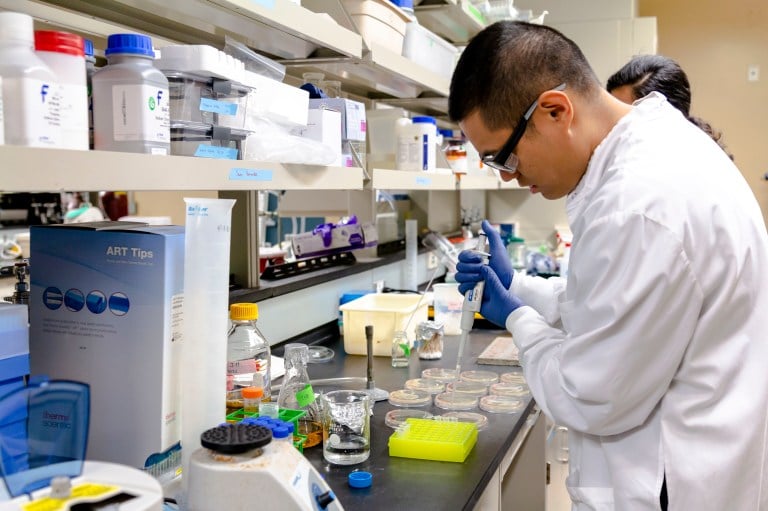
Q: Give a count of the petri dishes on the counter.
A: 11